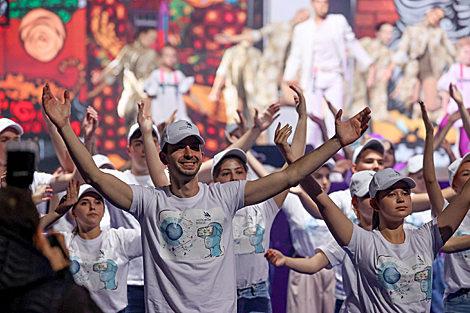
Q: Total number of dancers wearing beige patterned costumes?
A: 5